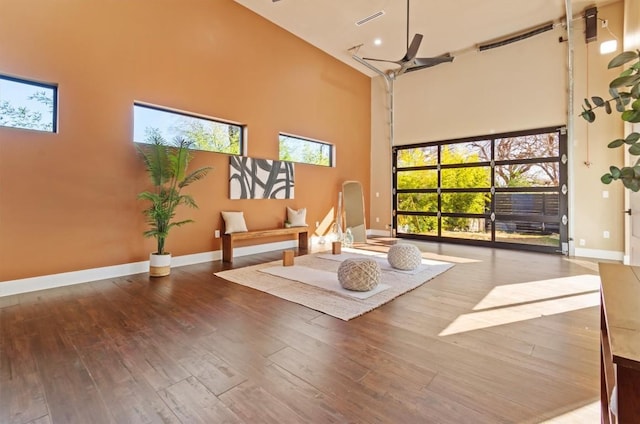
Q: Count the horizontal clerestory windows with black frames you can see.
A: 3